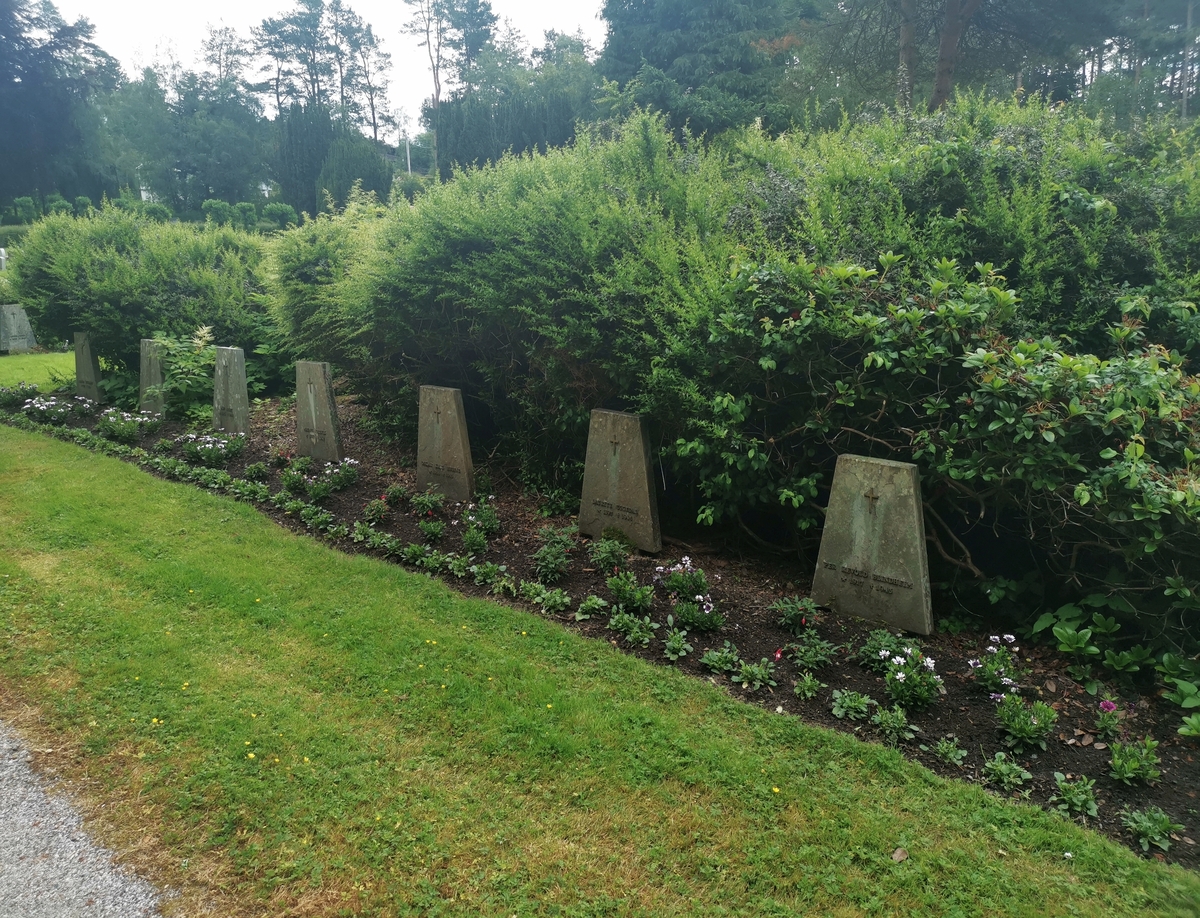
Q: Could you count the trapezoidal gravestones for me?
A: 8